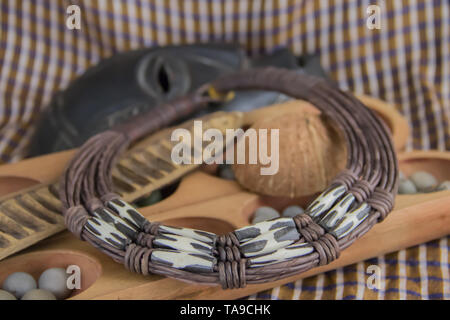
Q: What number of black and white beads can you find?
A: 12